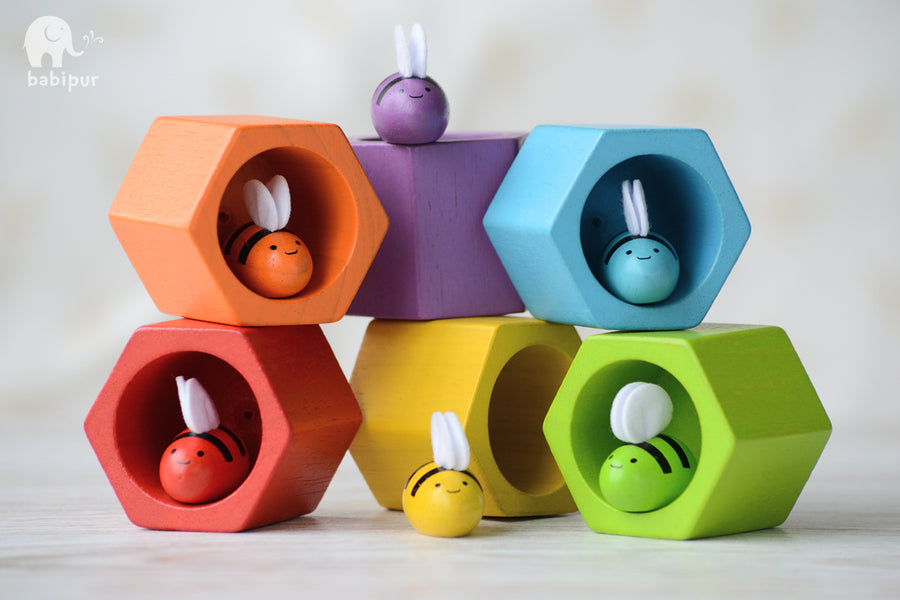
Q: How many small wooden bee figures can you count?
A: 6